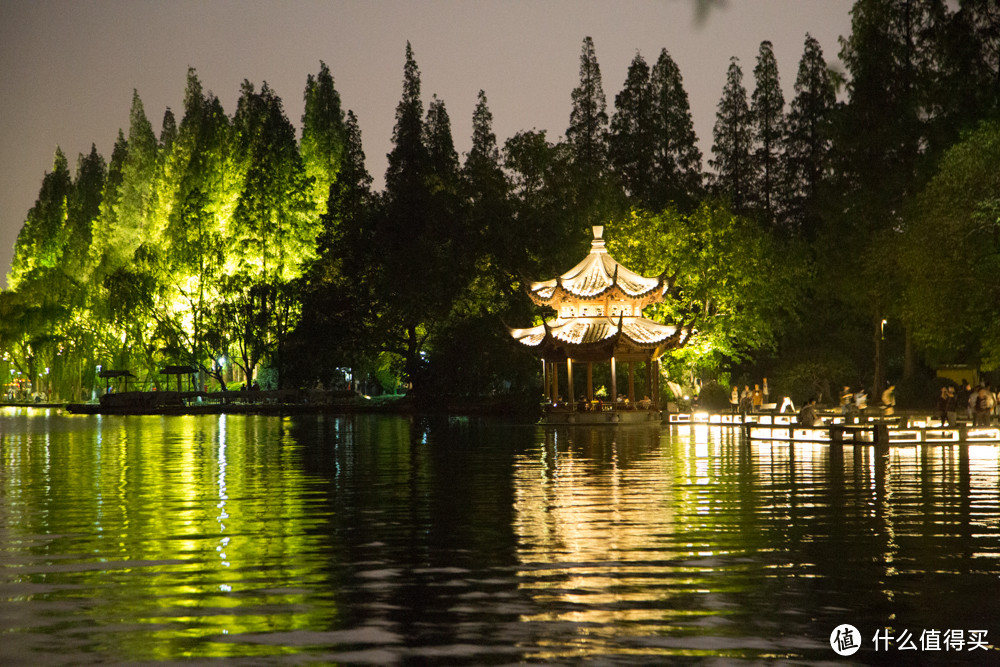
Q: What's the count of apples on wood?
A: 0